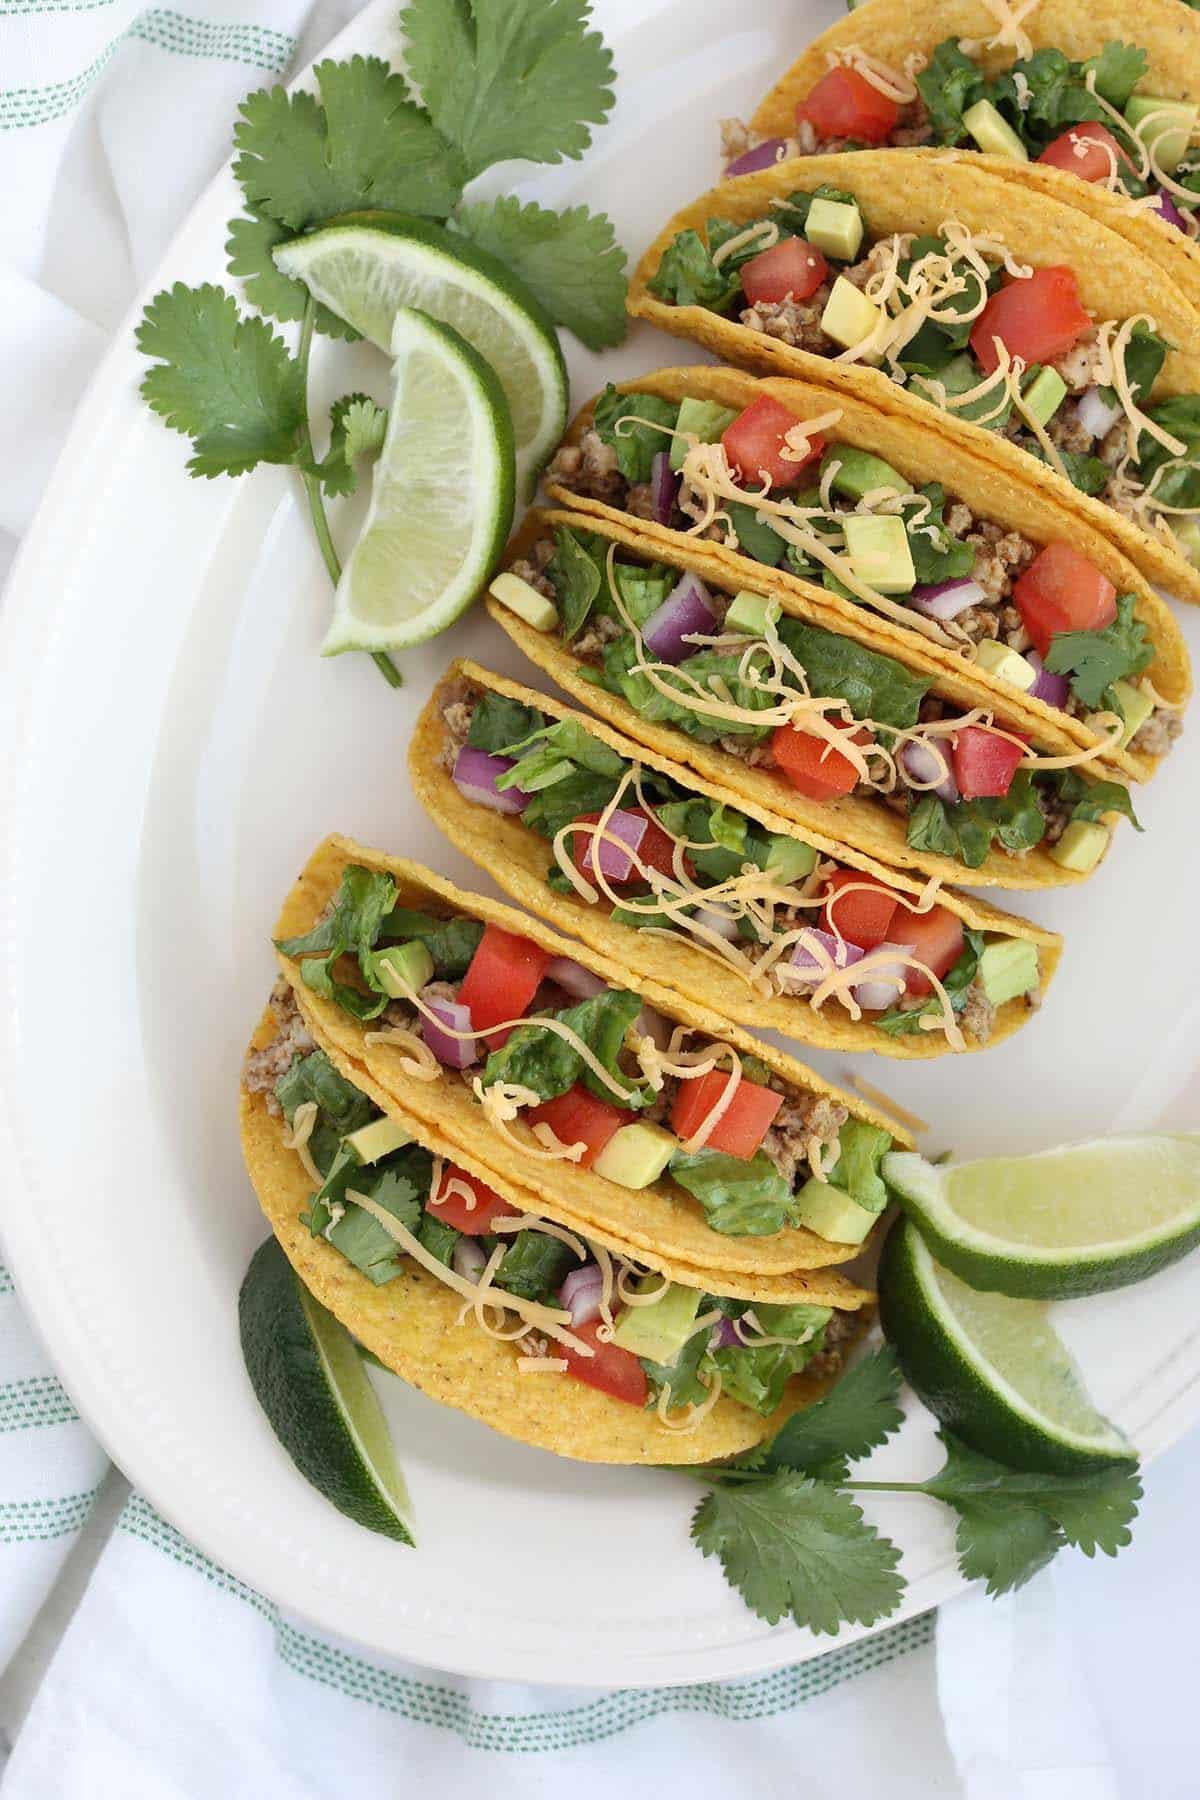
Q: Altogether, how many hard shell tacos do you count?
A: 7